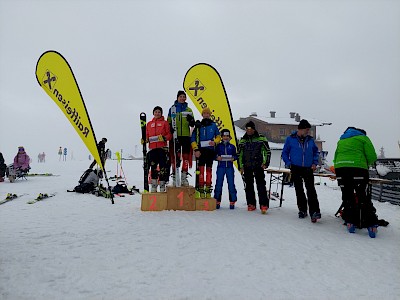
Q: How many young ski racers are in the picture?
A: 4